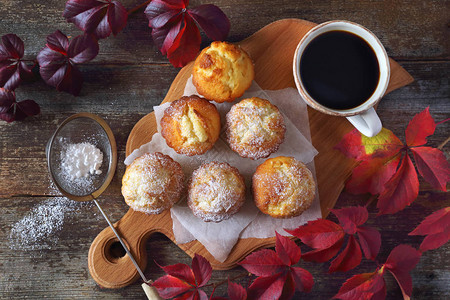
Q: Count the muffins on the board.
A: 6